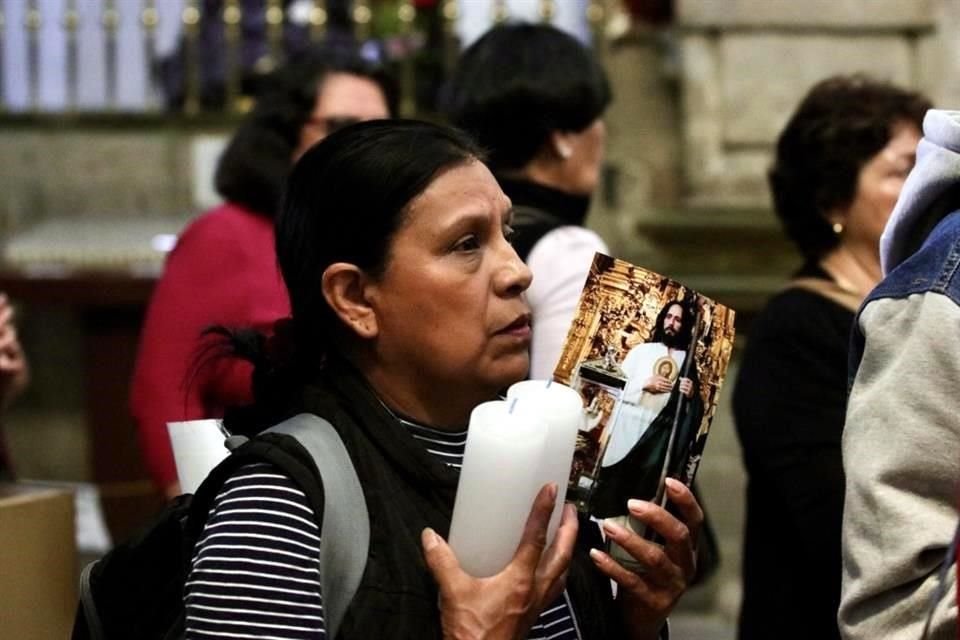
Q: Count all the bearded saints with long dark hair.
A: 1